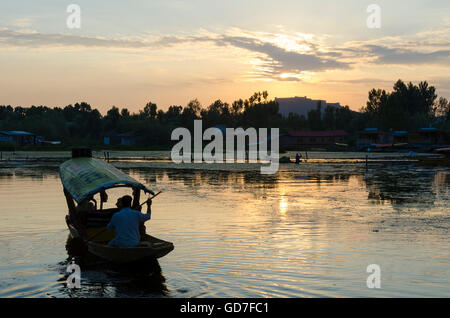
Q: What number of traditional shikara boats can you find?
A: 1